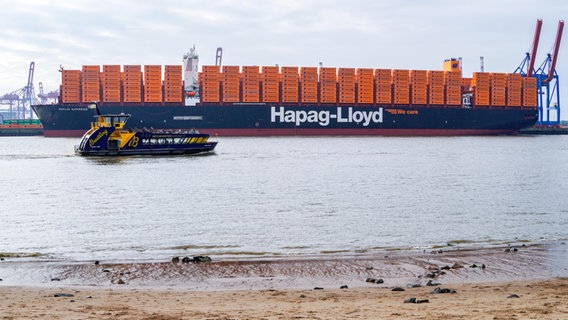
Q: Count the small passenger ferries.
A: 1